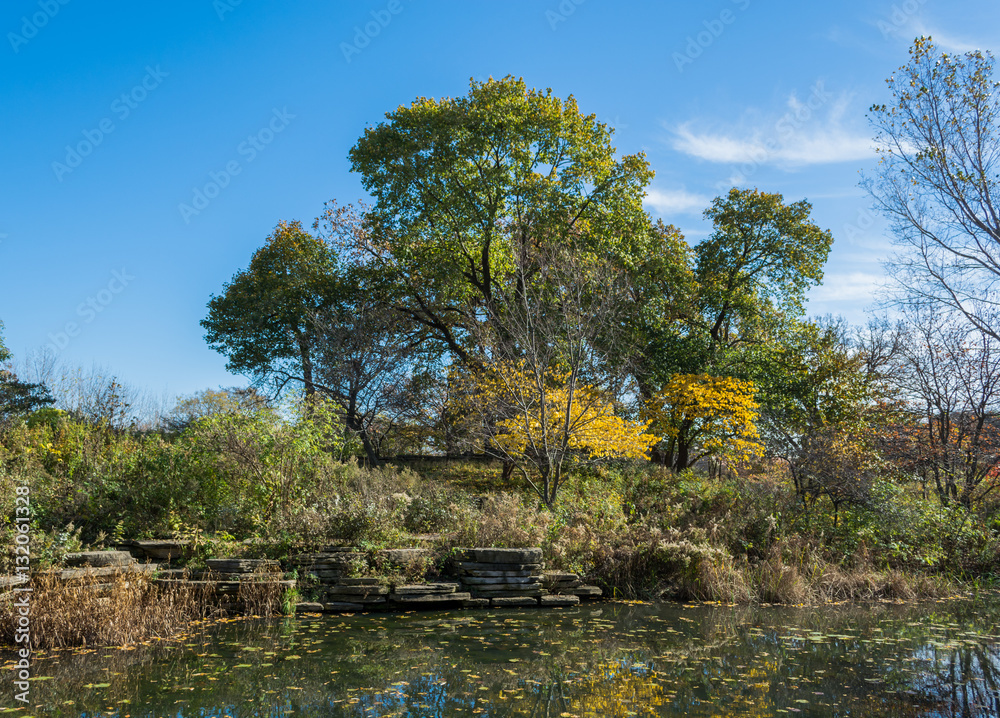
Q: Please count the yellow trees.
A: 2